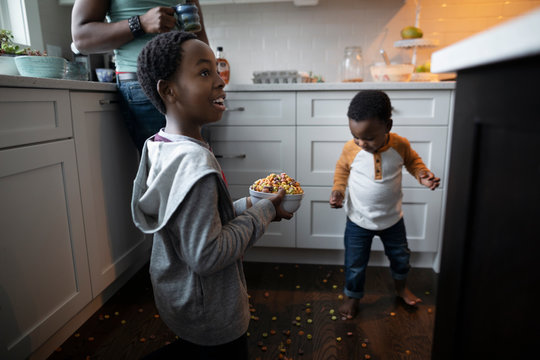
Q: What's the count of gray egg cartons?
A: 1